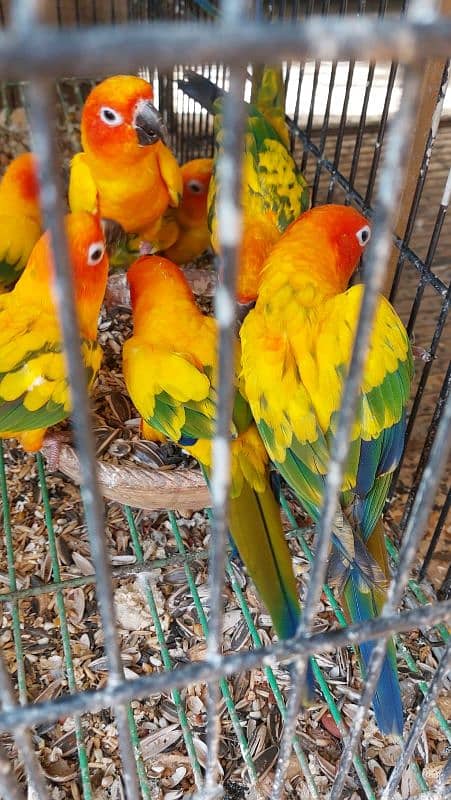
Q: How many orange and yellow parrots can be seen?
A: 7